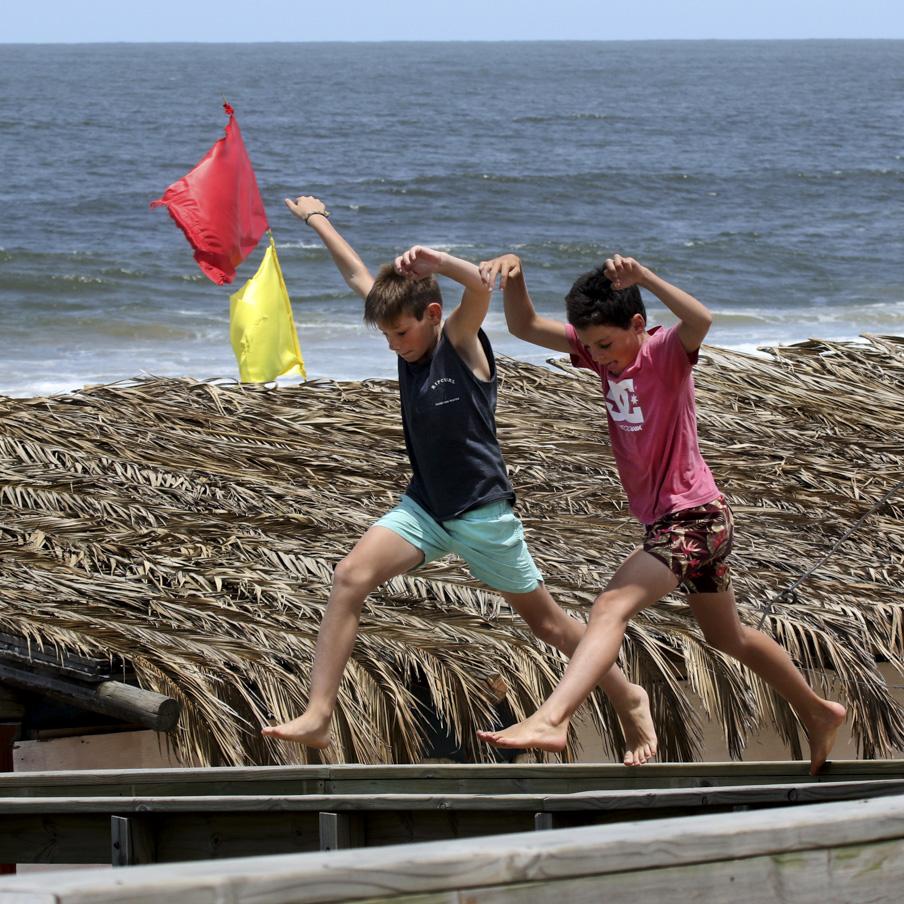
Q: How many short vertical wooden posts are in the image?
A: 3